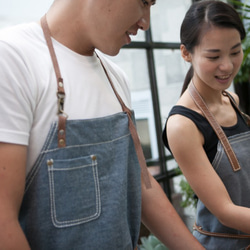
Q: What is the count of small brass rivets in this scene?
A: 5